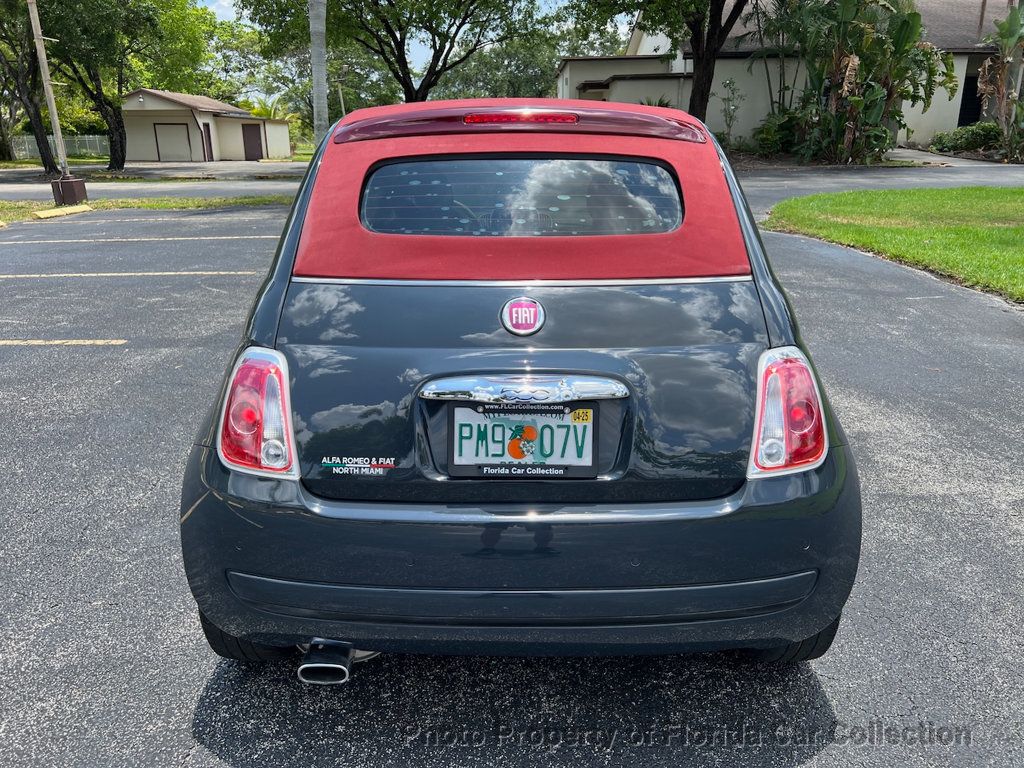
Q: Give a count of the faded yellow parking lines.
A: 4